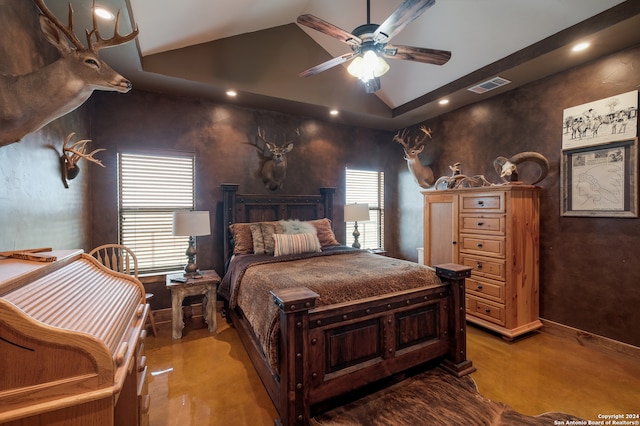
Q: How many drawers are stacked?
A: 6